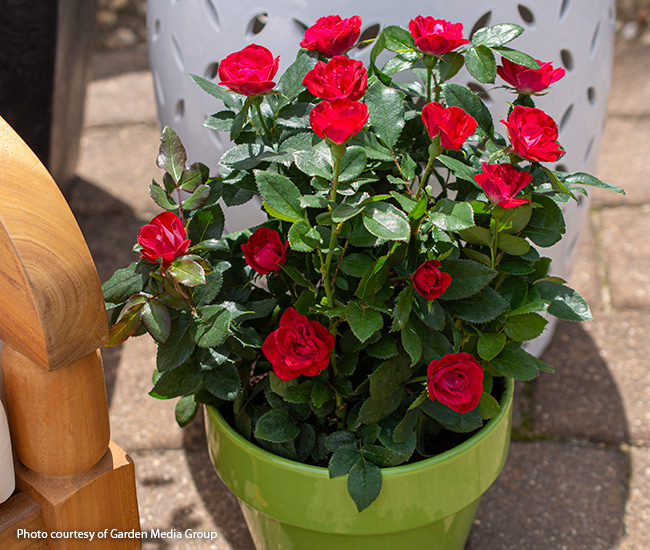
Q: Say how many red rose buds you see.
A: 14